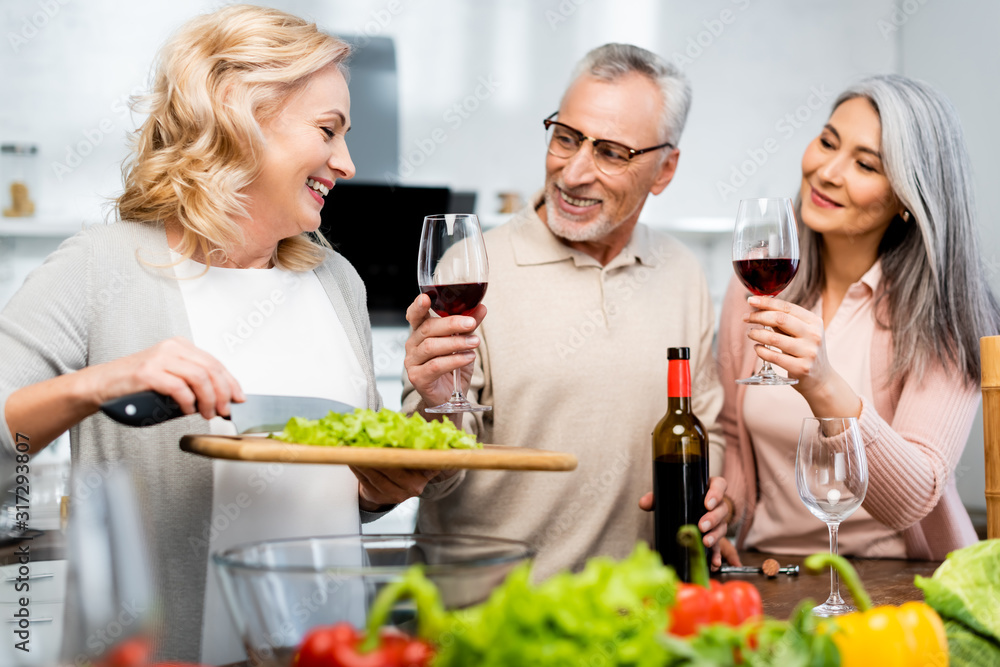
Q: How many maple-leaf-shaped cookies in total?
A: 0